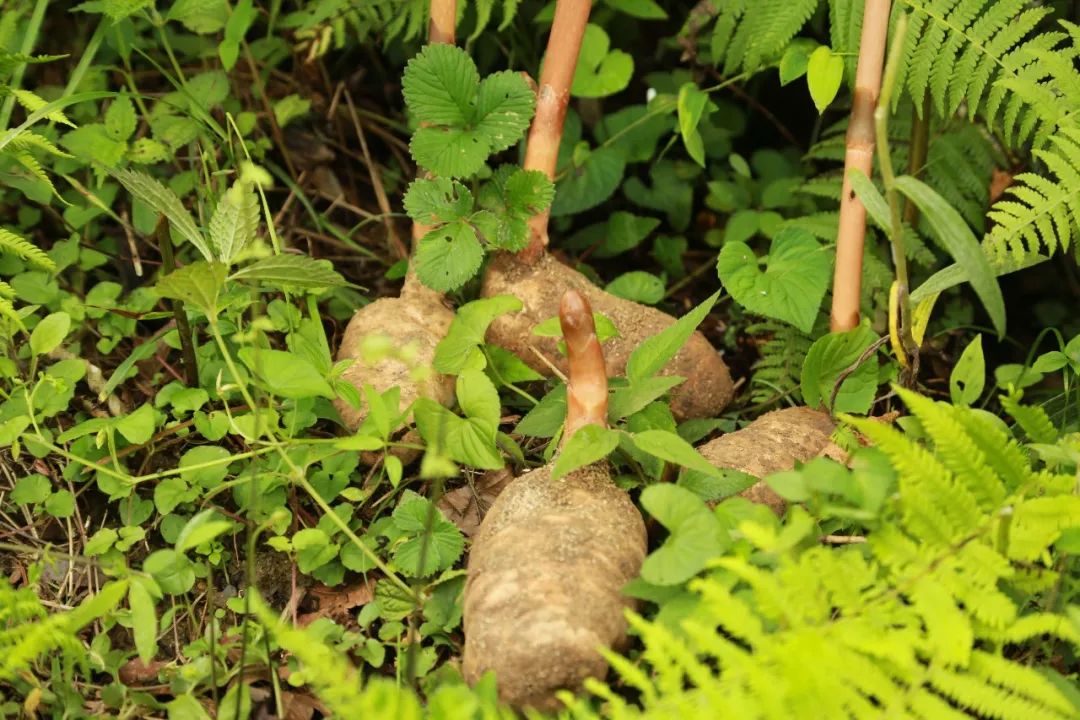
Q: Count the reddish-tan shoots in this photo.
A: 4